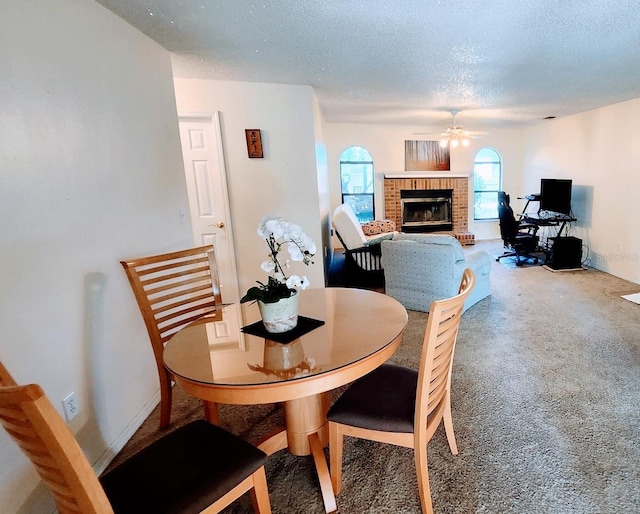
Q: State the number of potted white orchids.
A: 1